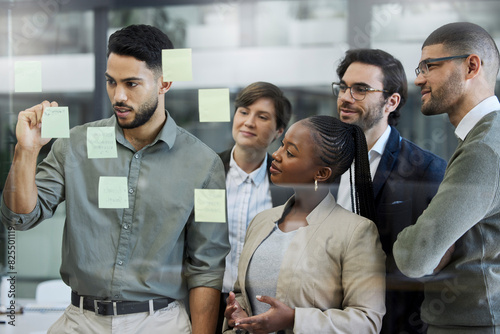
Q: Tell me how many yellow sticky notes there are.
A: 7